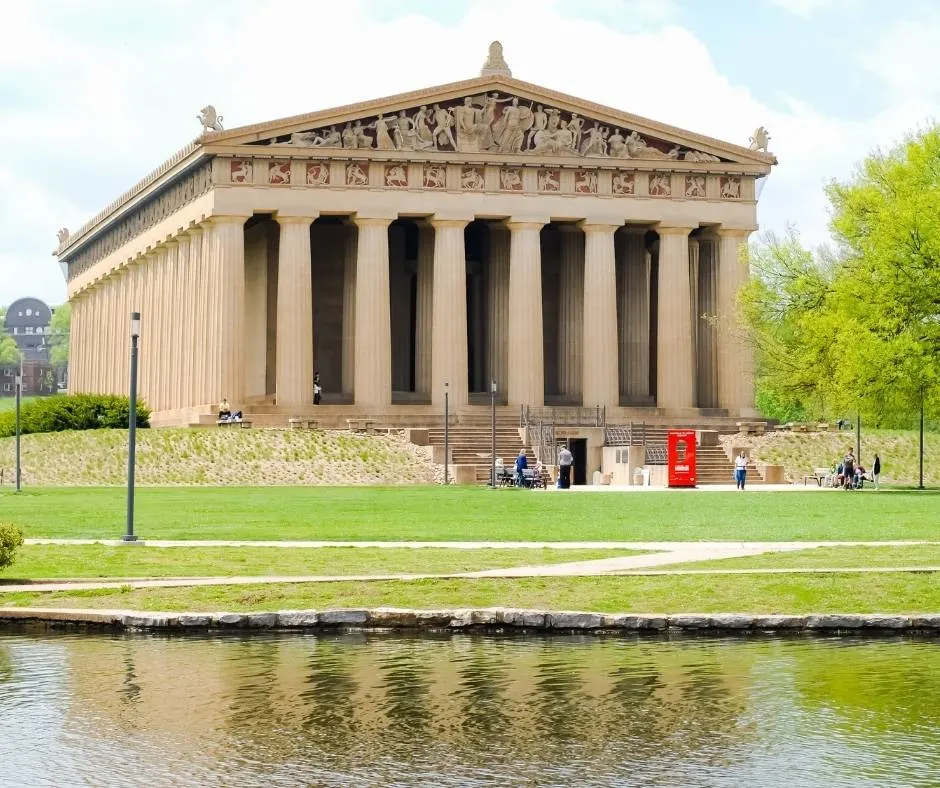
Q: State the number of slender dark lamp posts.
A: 6